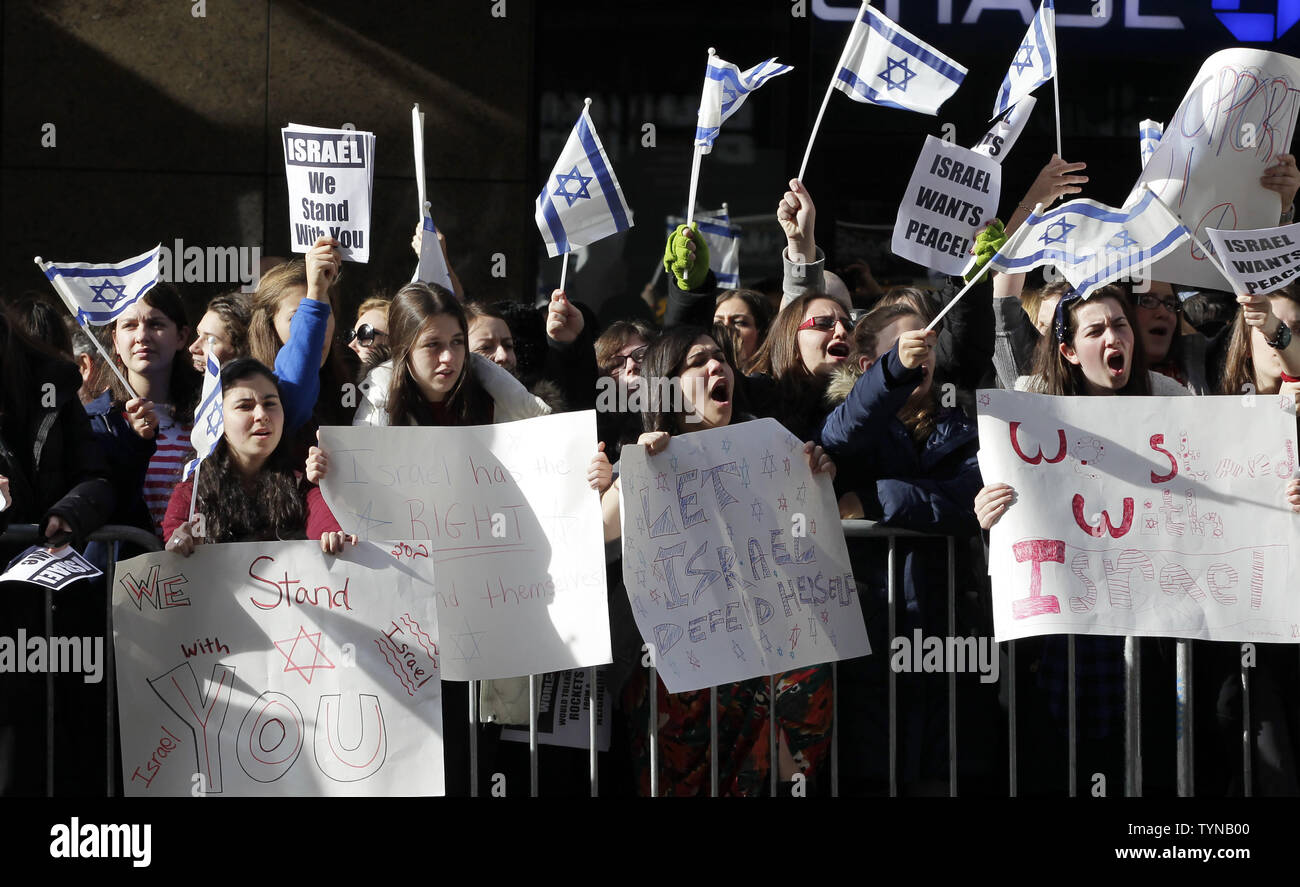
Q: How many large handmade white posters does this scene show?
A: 5